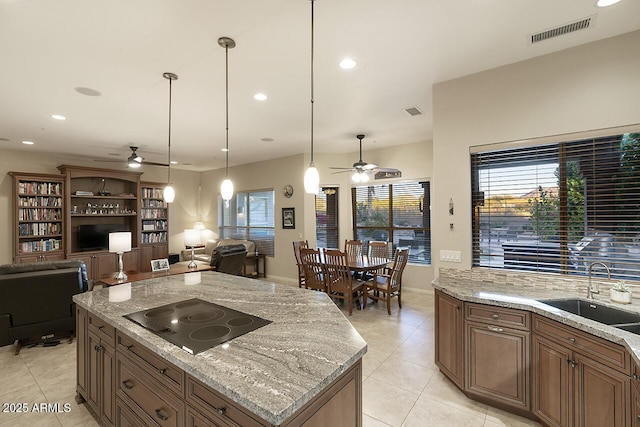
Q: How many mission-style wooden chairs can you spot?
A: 6